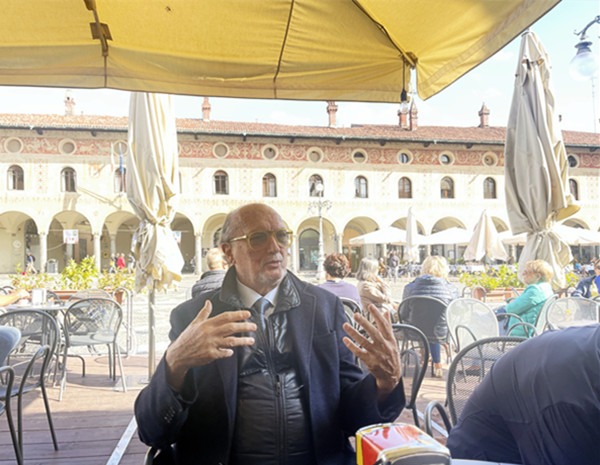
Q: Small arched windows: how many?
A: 11